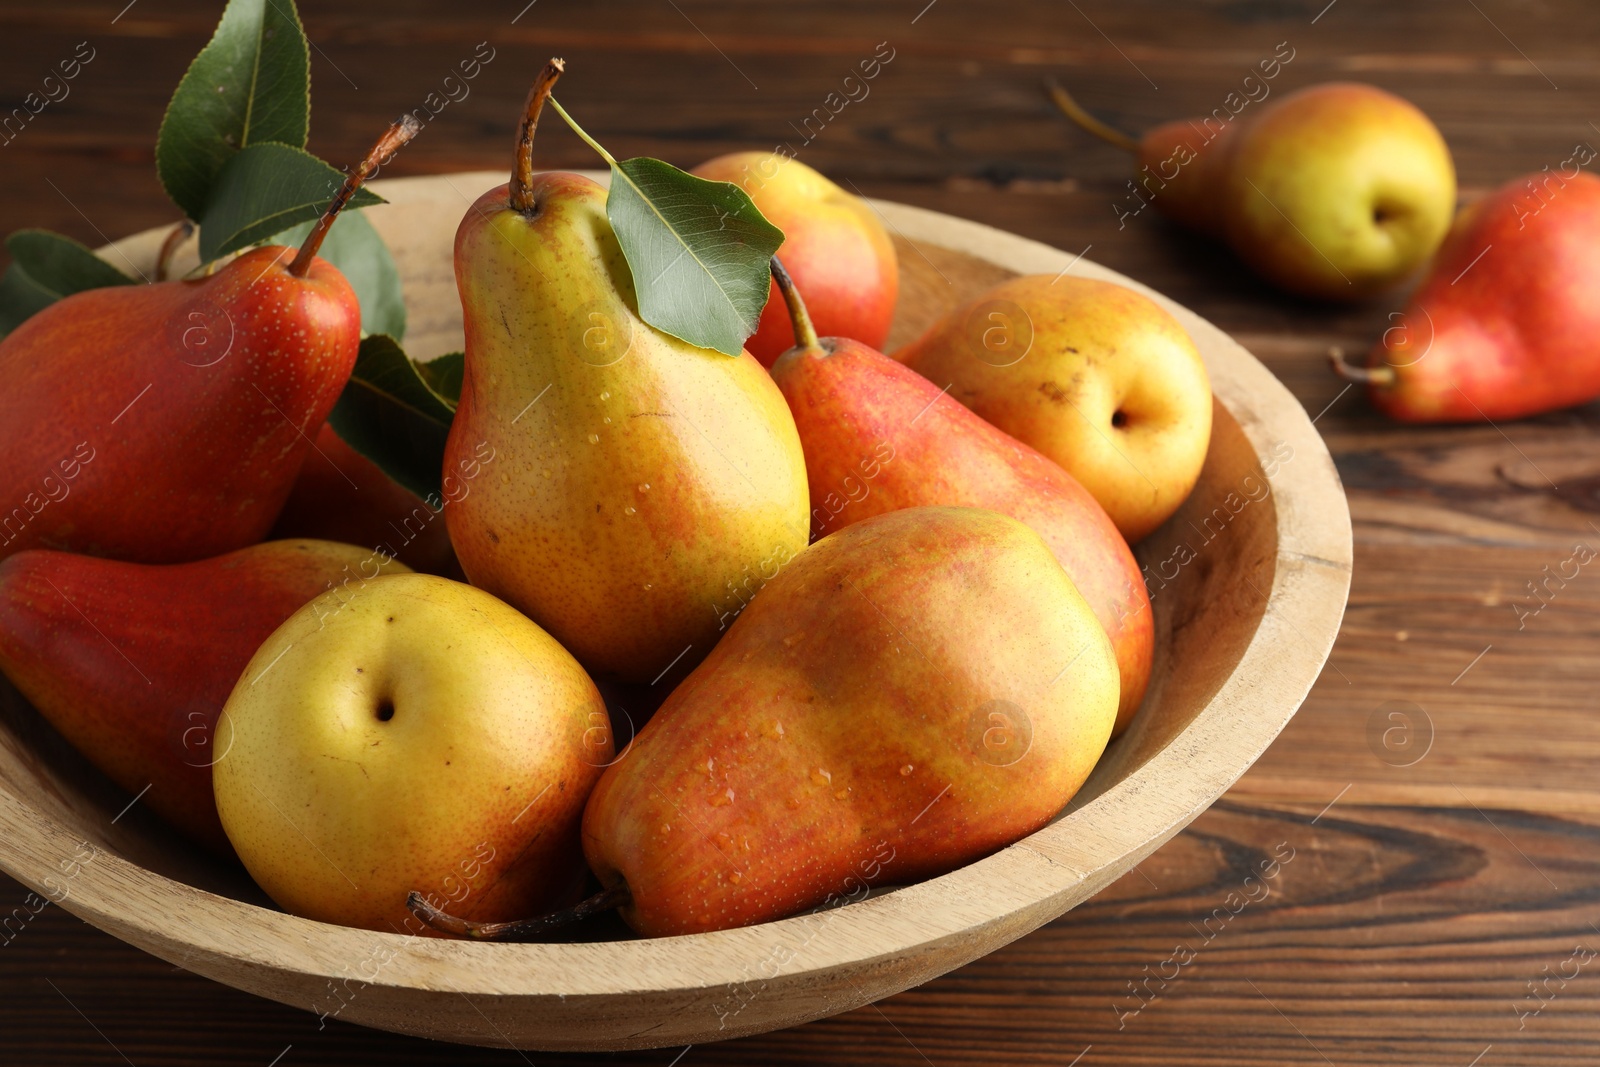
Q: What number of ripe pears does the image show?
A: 11